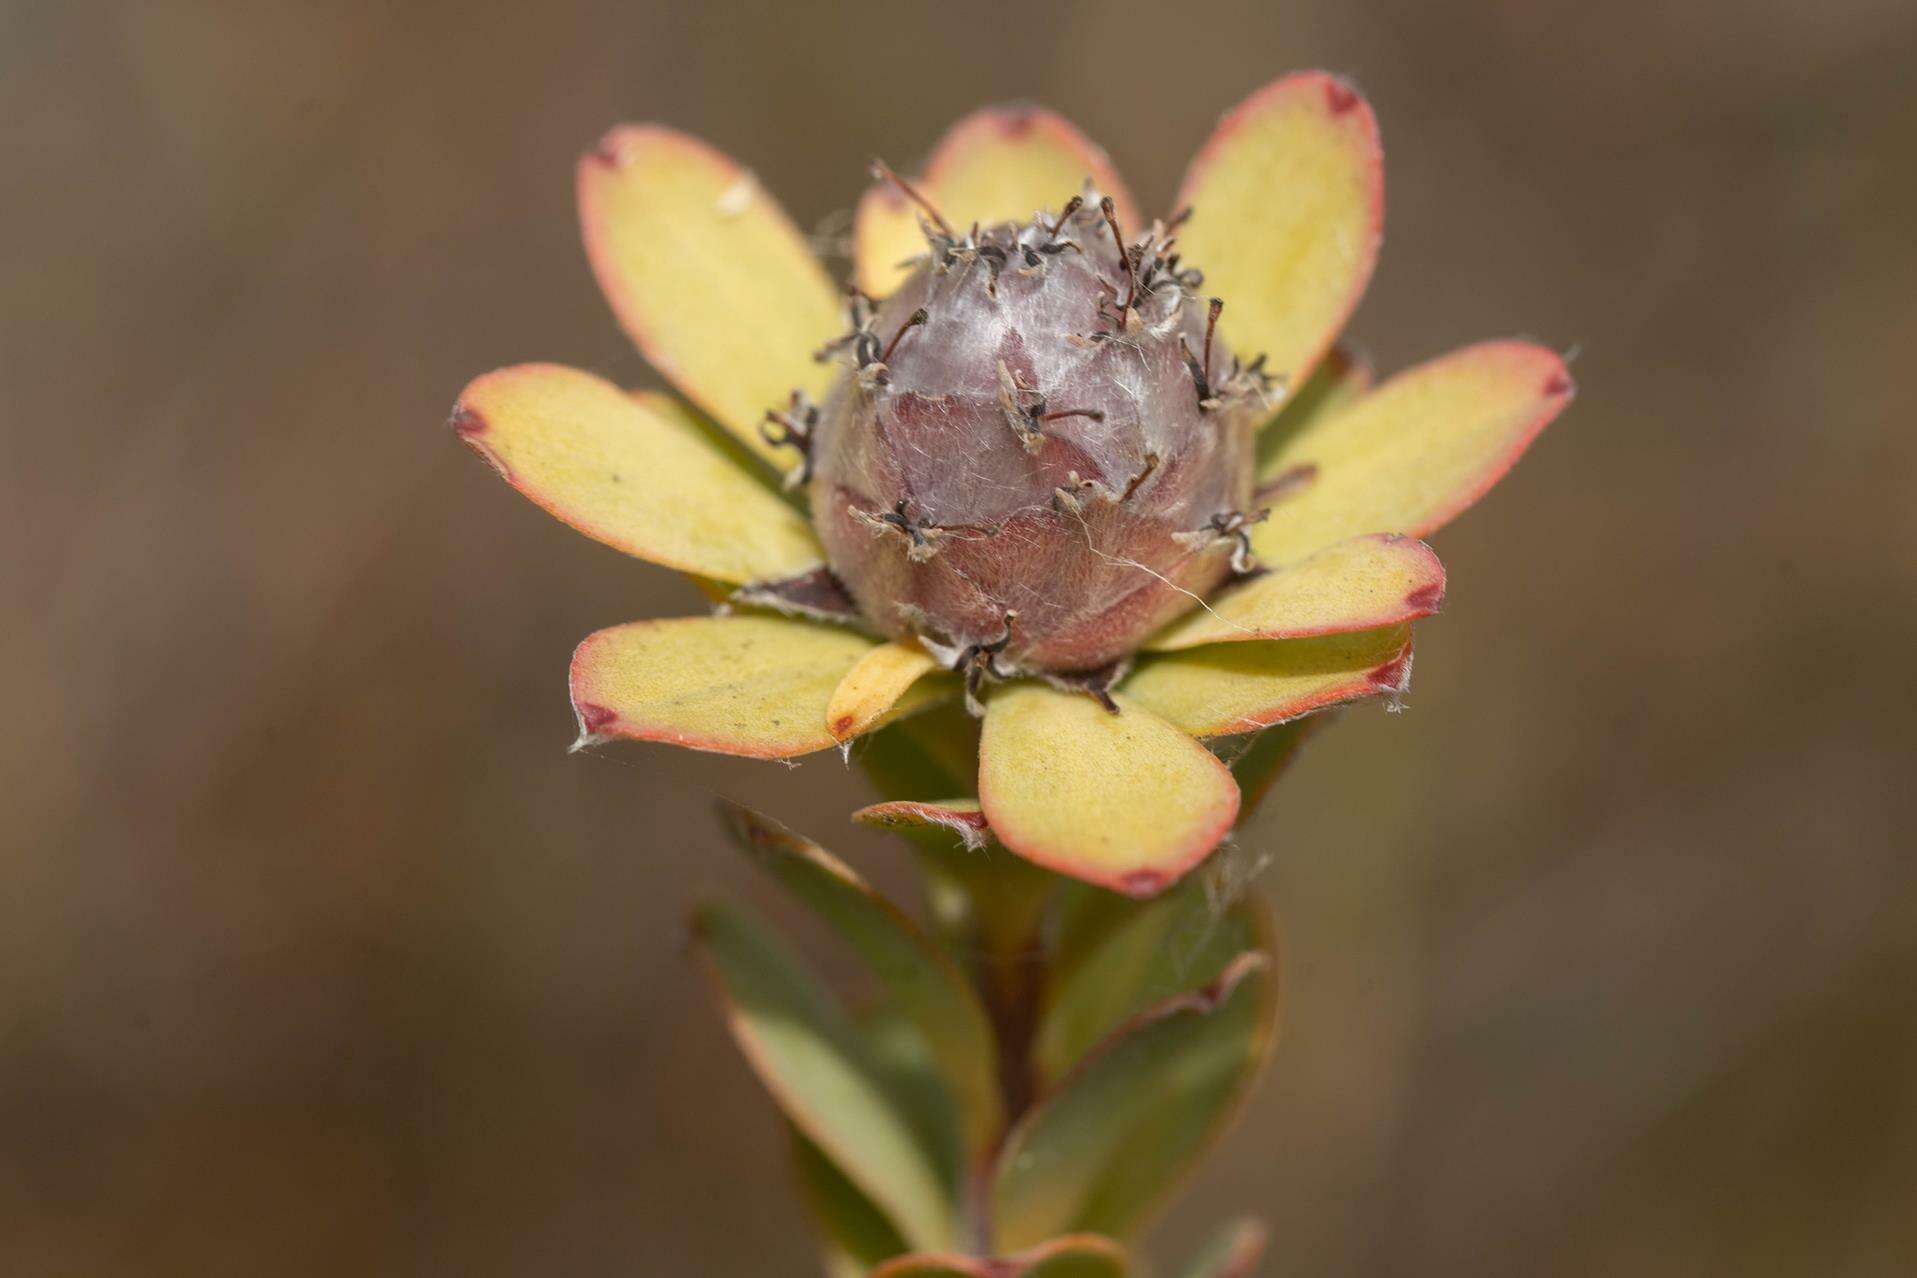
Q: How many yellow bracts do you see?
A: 11